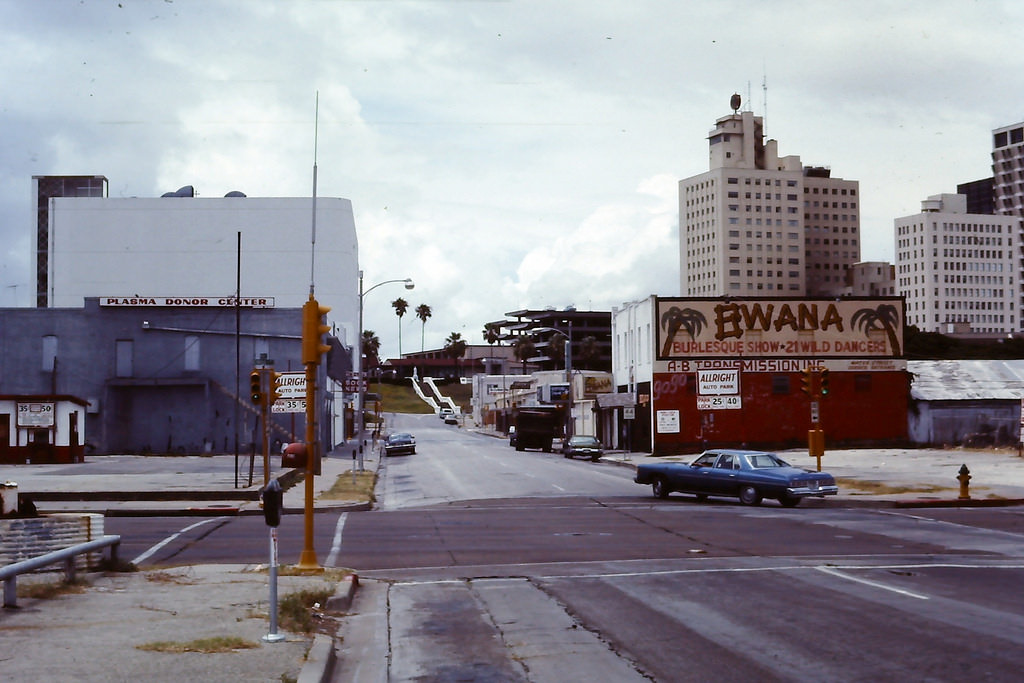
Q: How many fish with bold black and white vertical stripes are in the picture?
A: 0